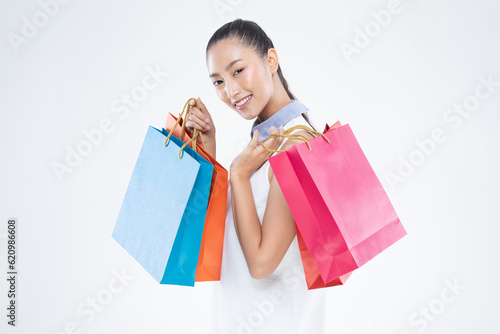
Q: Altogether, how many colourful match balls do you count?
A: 0